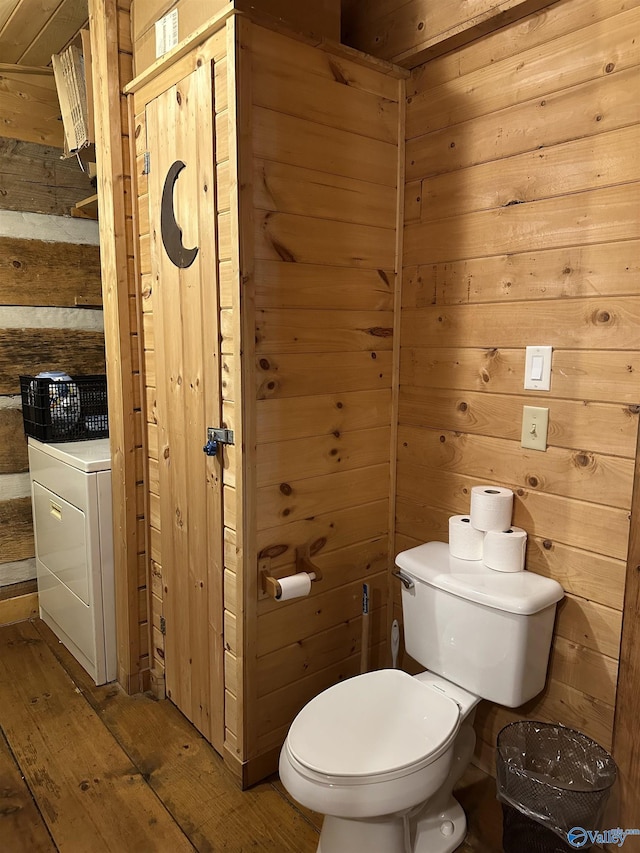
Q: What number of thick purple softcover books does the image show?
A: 0